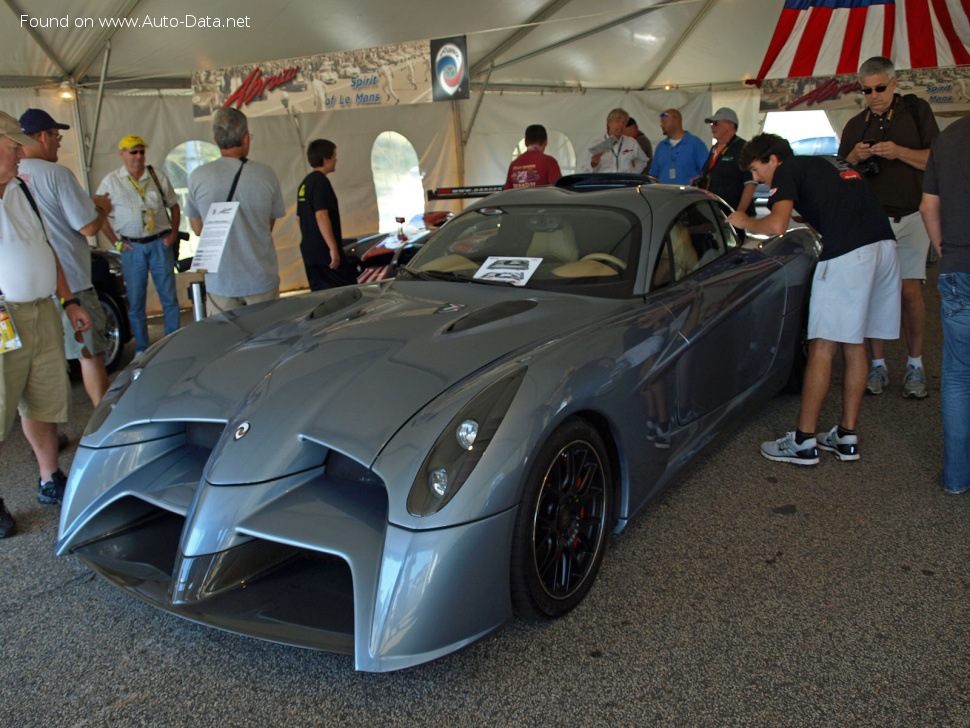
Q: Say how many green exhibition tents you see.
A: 0